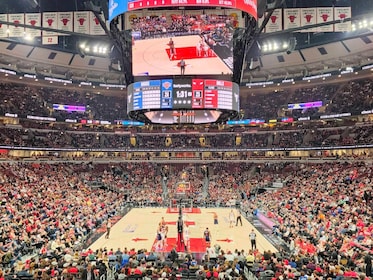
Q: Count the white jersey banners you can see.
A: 12